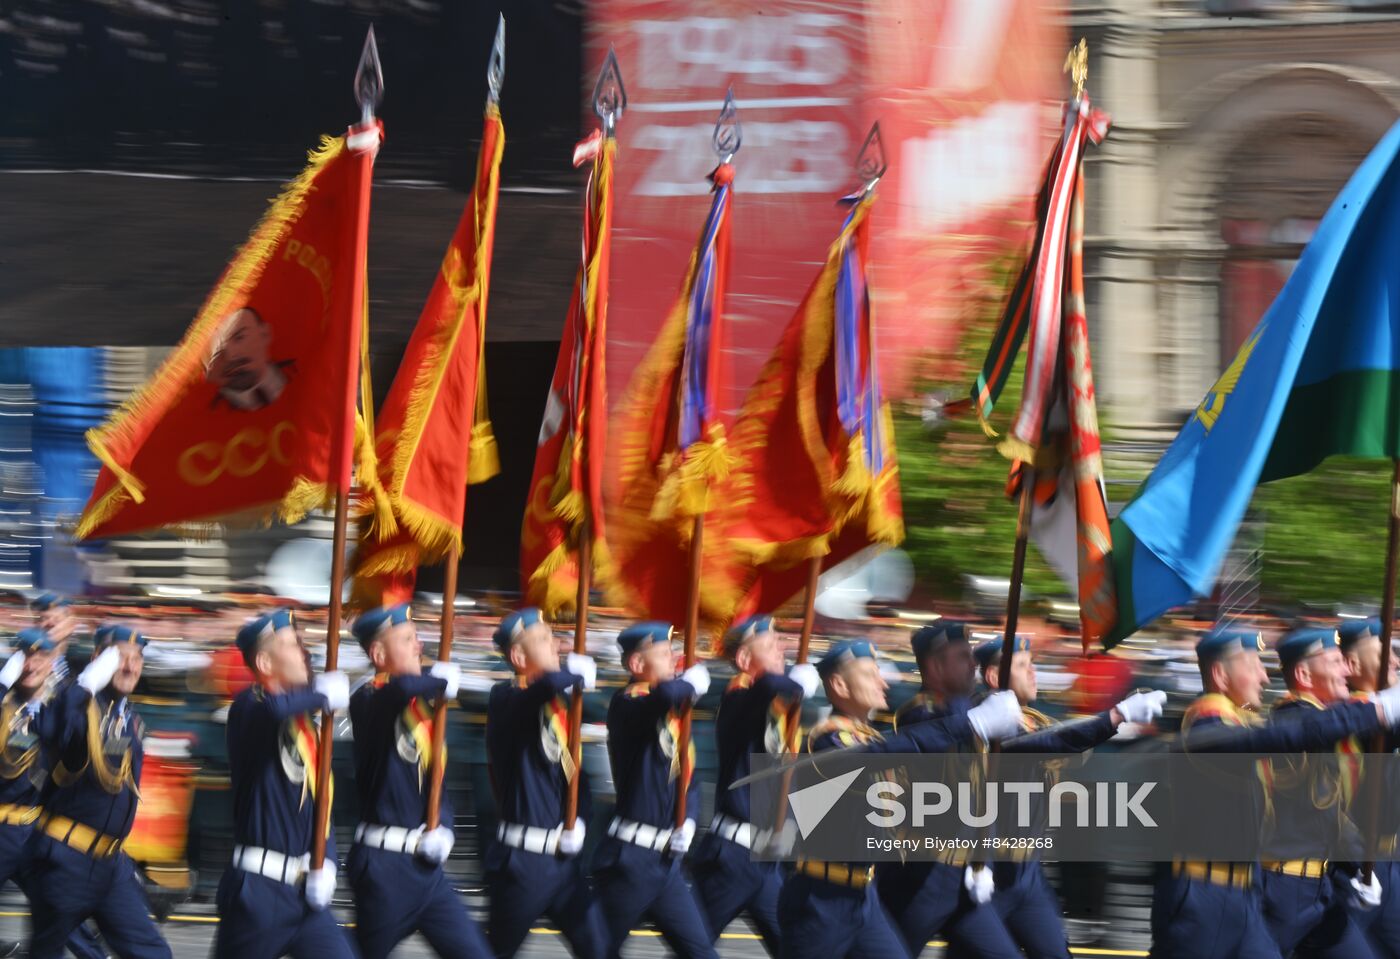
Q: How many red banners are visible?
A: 5